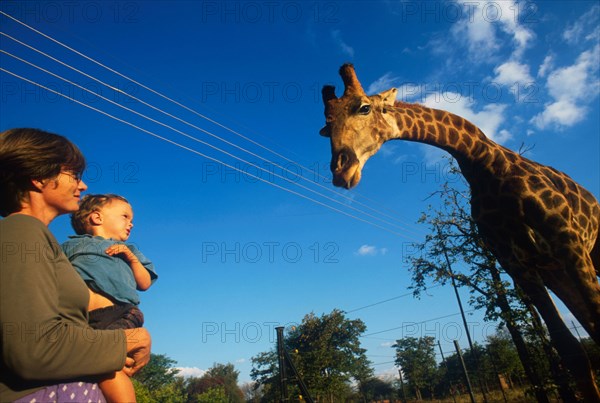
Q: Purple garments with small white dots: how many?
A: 1